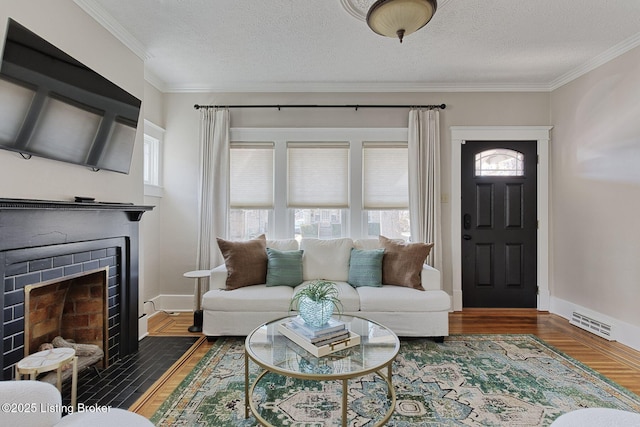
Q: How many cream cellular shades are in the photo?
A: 3